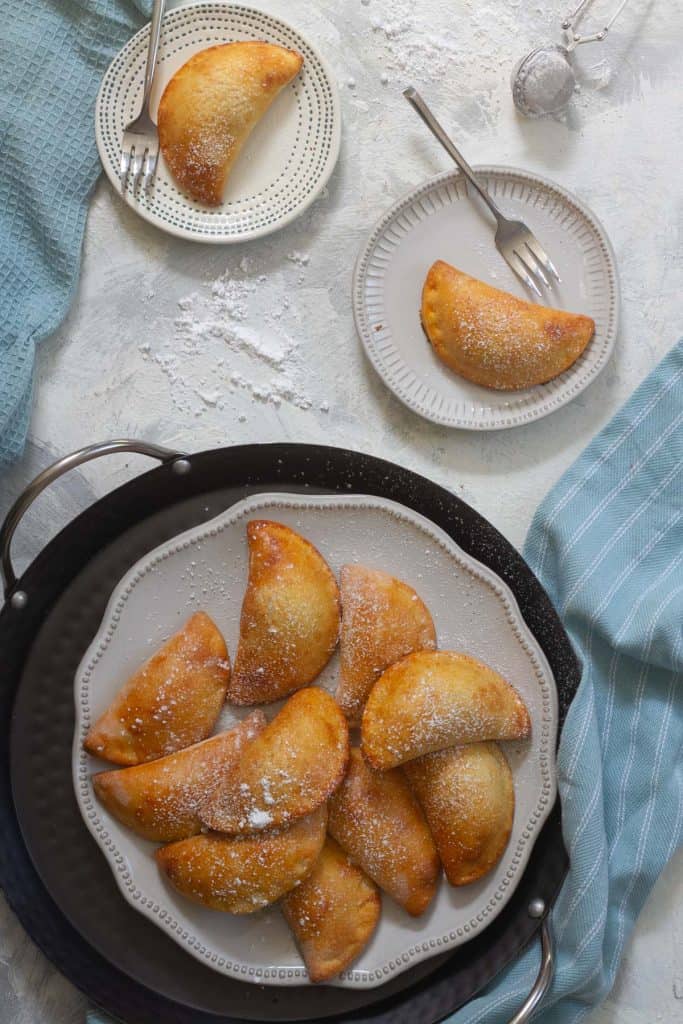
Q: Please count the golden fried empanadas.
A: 12